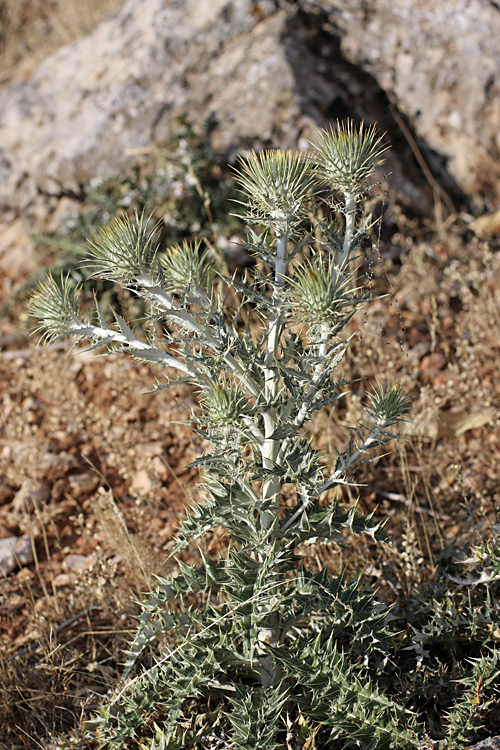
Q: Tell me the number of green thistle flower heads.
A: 8